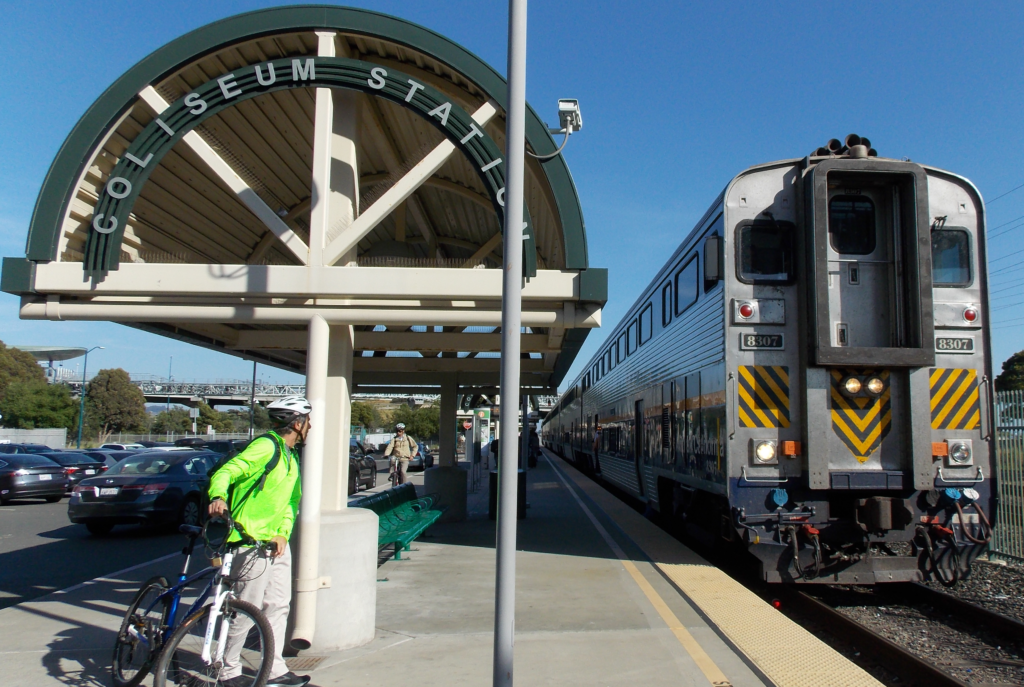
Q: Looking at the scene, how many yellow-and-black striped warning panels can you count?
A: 3